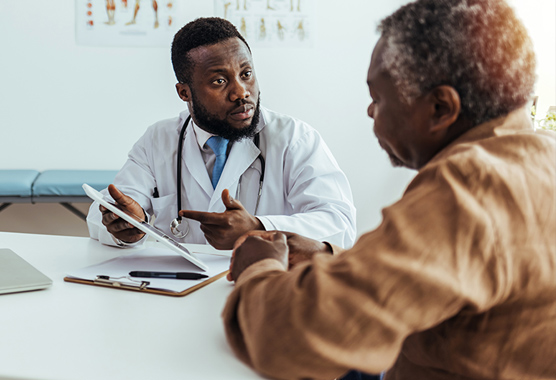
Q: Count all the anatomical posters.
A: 2